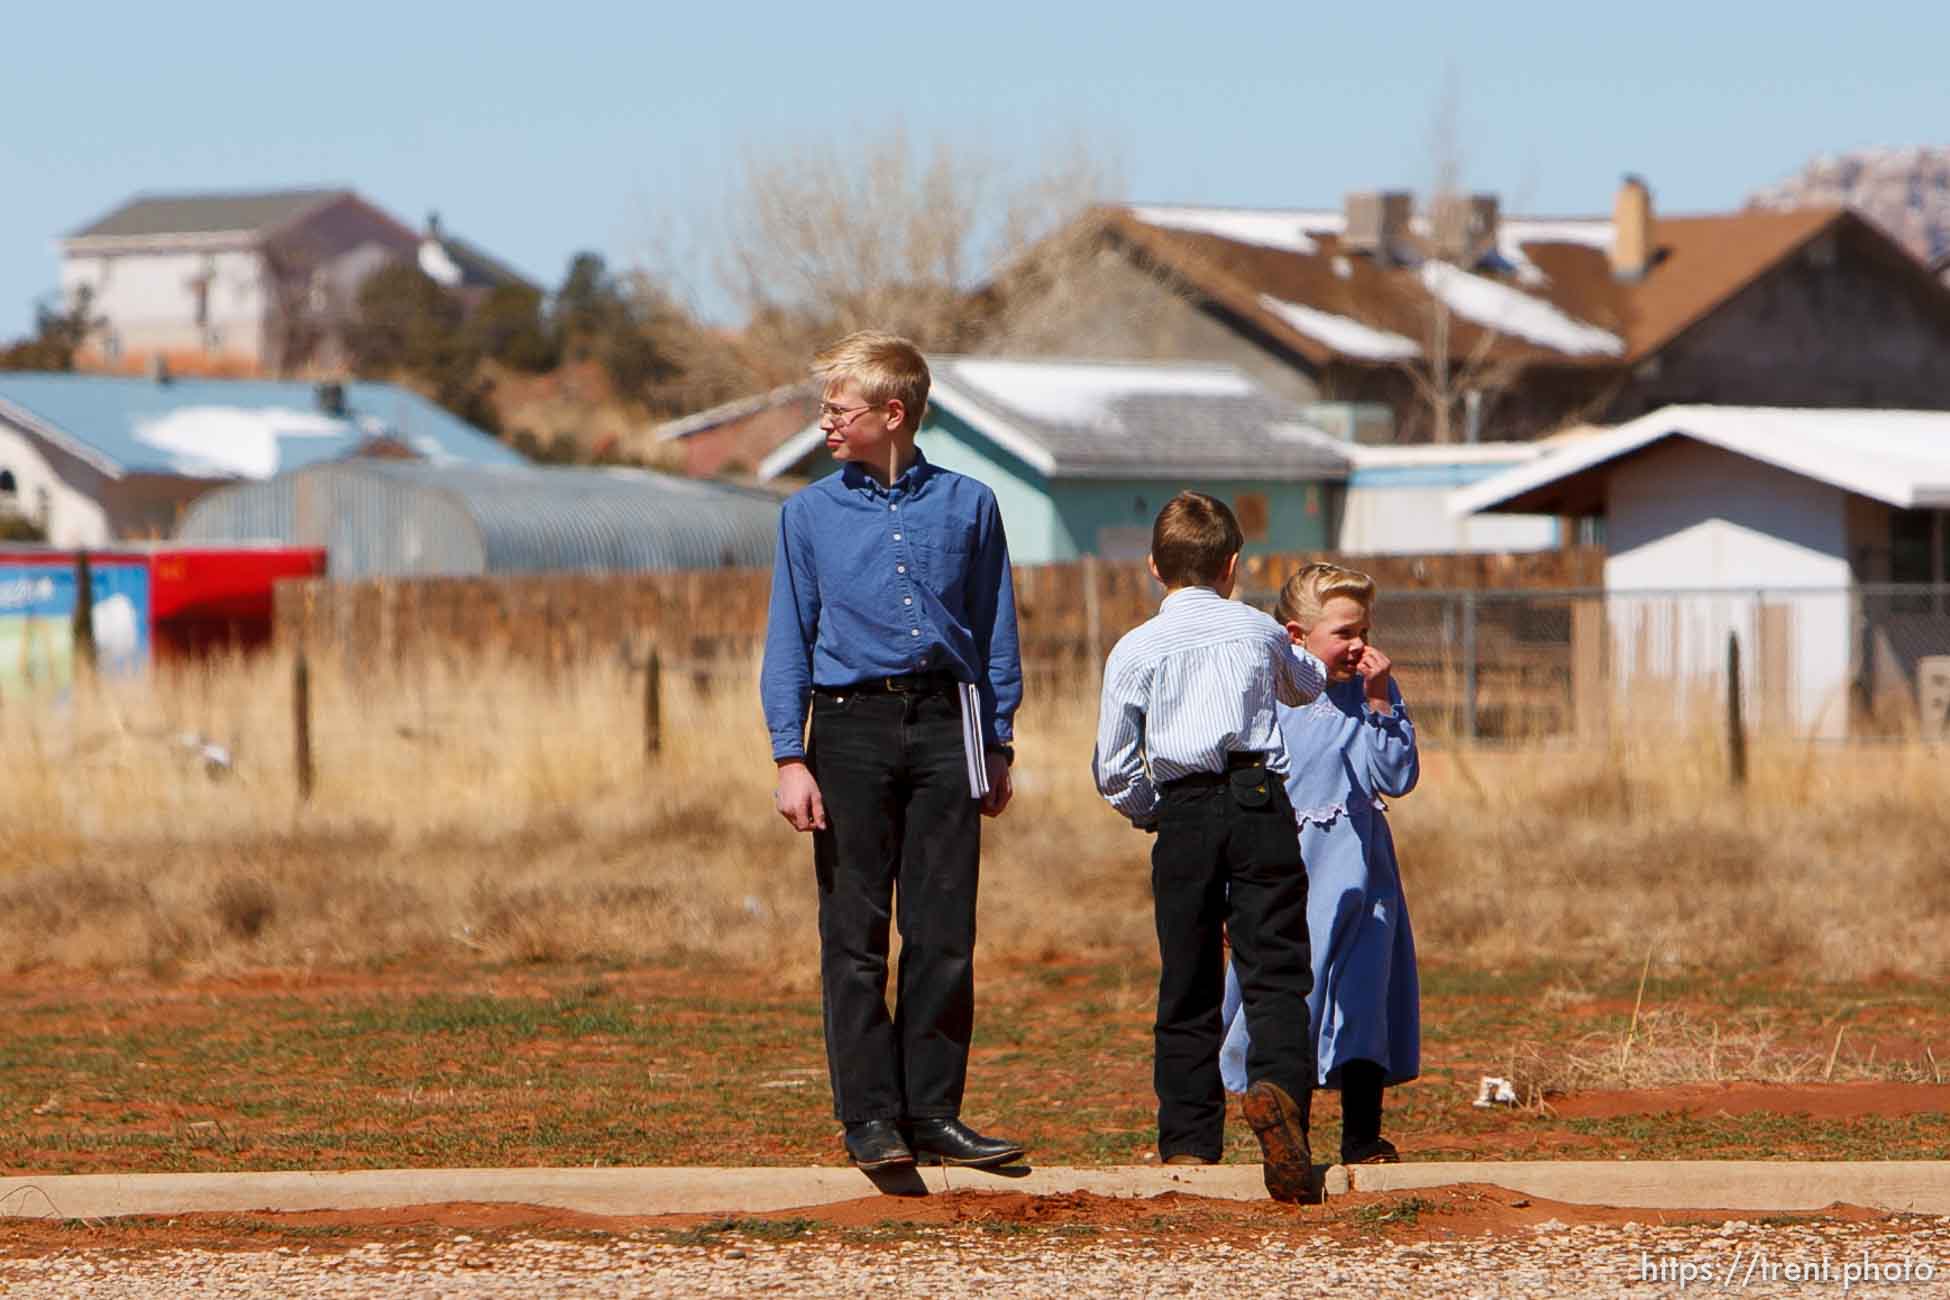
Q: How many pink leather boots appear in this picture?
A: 0